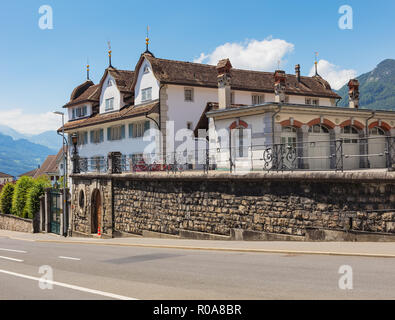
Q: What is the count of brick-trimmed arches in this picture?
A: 5